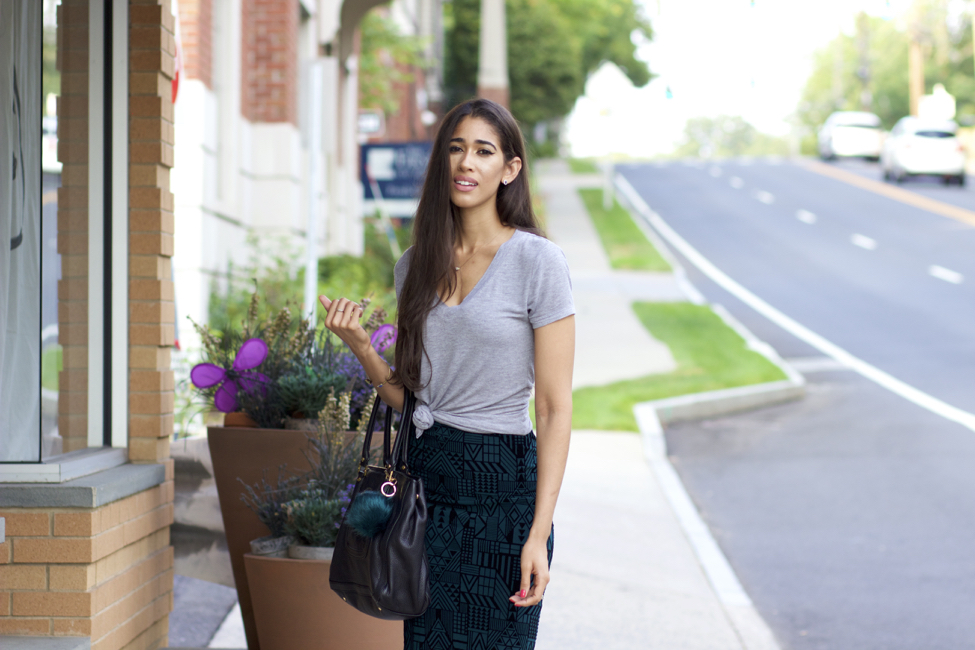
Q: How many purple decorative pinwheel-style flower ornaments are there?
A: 2